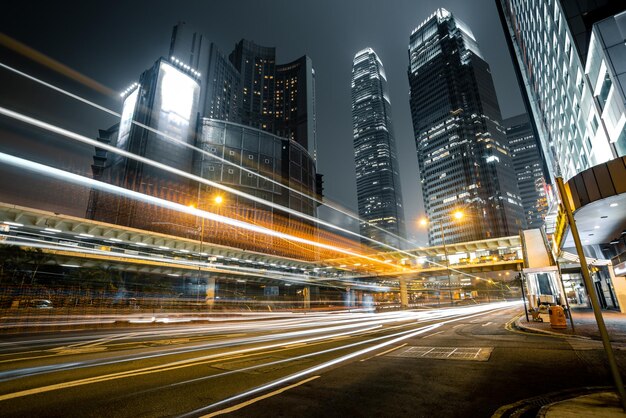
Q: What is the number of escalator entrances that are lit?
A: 1